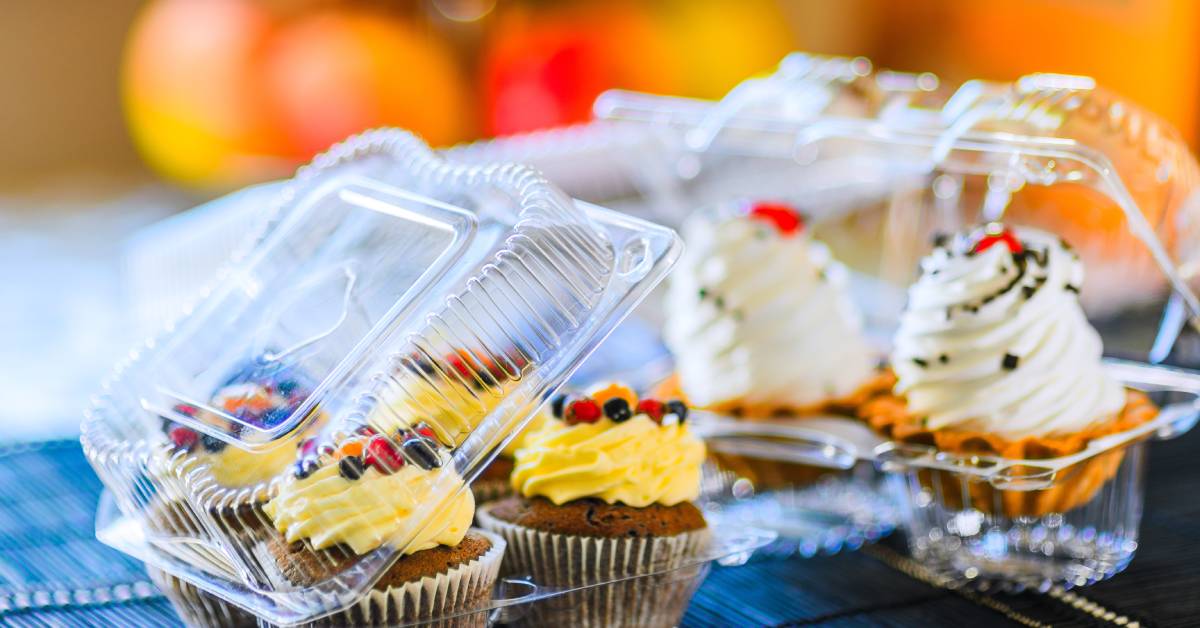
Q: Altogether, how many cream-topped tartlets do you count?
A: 2